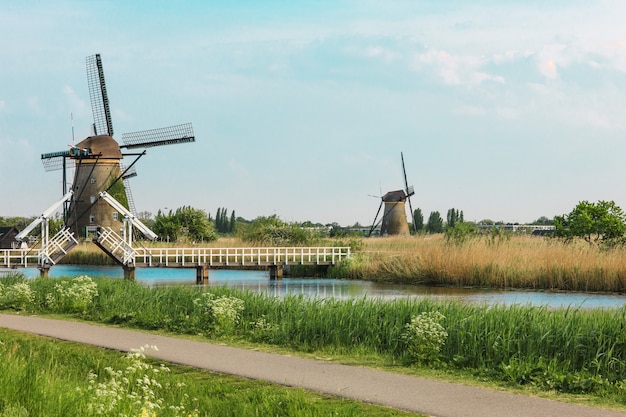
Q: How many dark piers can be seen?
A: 4